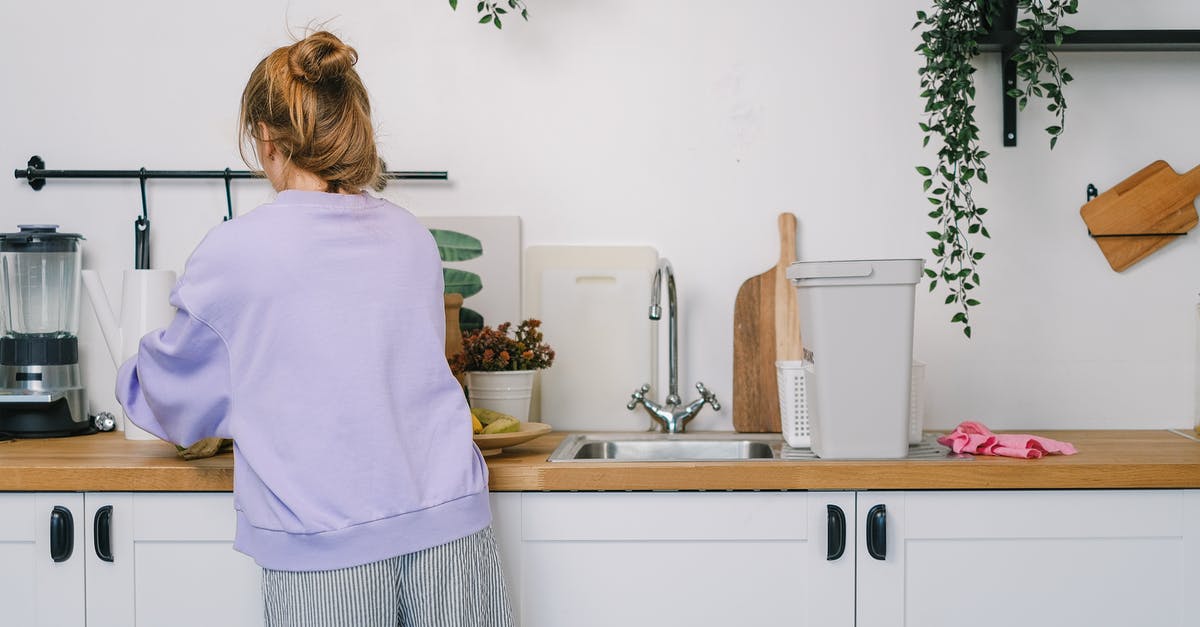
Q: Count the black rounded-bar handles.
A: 4